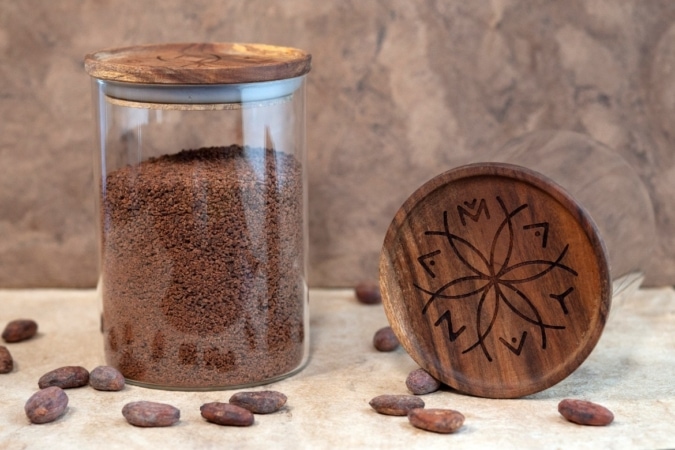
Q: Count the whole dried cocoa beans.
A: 14